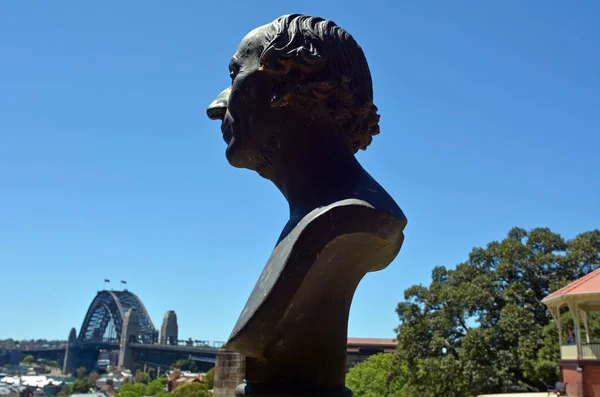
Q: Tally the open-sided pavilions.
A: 1